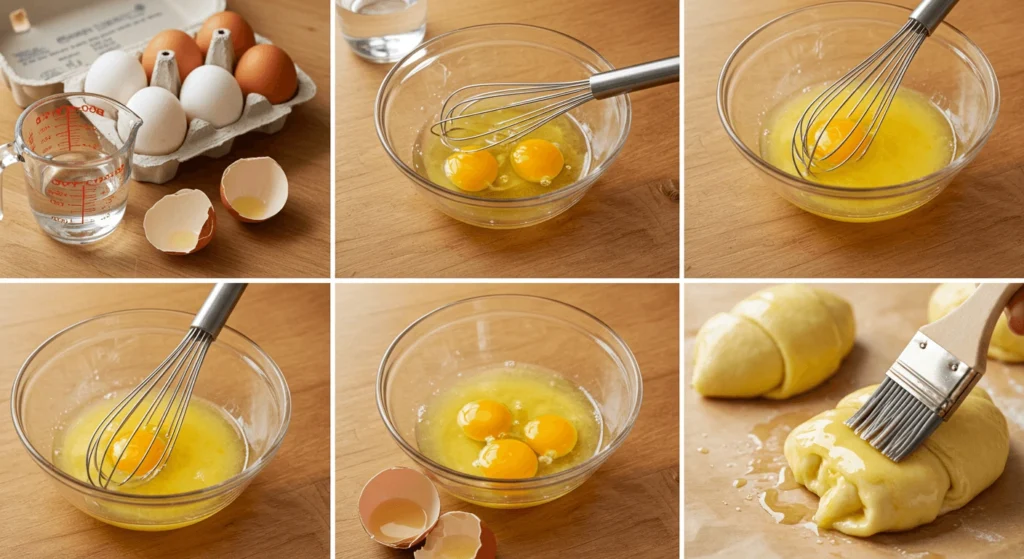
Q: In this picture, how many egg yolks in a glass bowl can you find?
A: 7